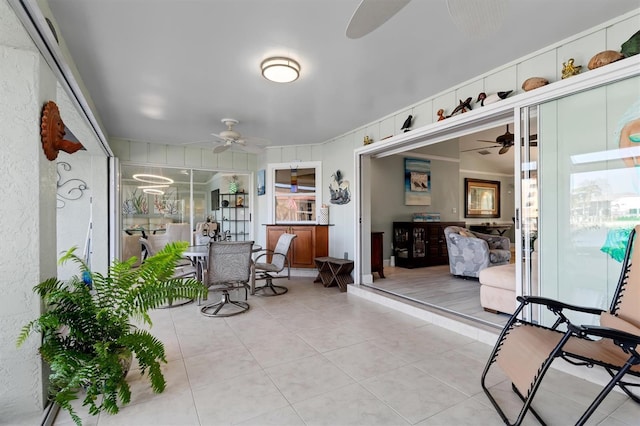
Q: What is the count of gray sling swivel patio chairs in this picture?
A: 3